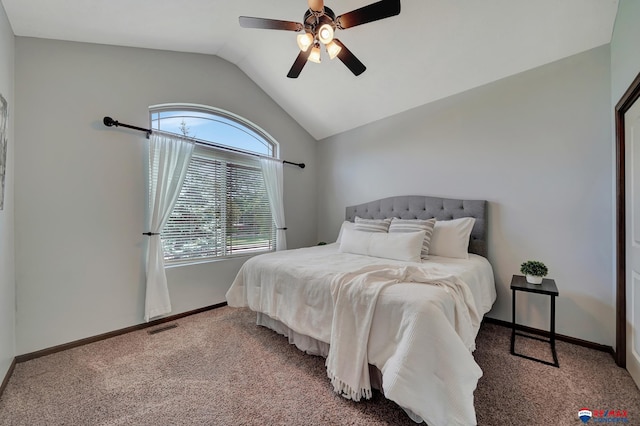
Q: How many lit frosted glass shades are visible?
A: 4